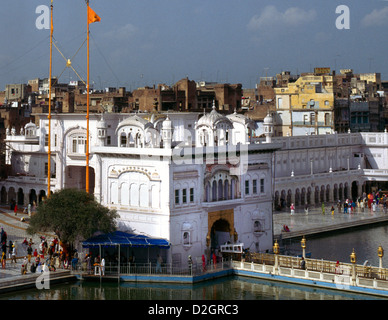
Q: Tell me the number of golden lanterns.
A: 4